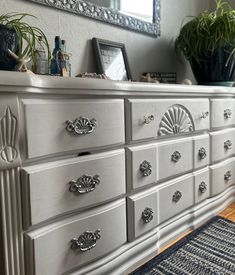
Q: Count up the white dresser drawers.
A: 9